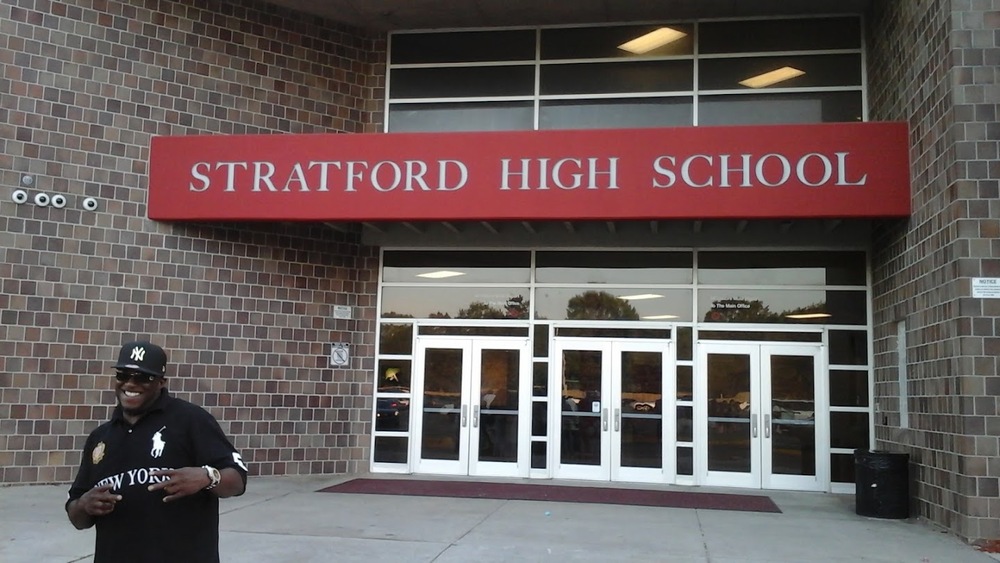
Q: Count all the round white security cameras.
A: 4